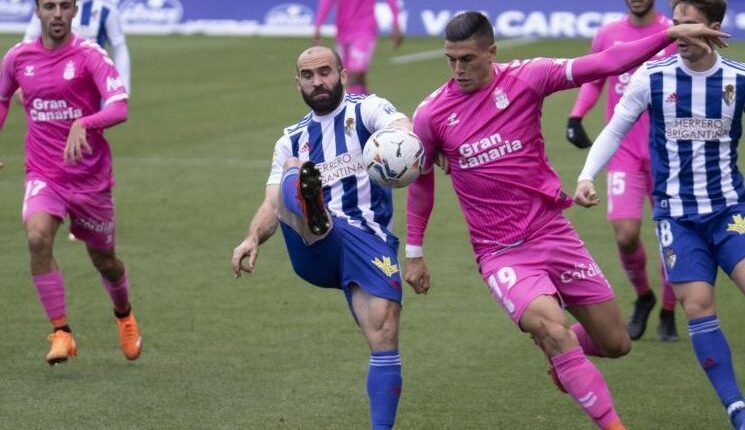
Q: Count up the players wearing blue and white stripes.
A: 3